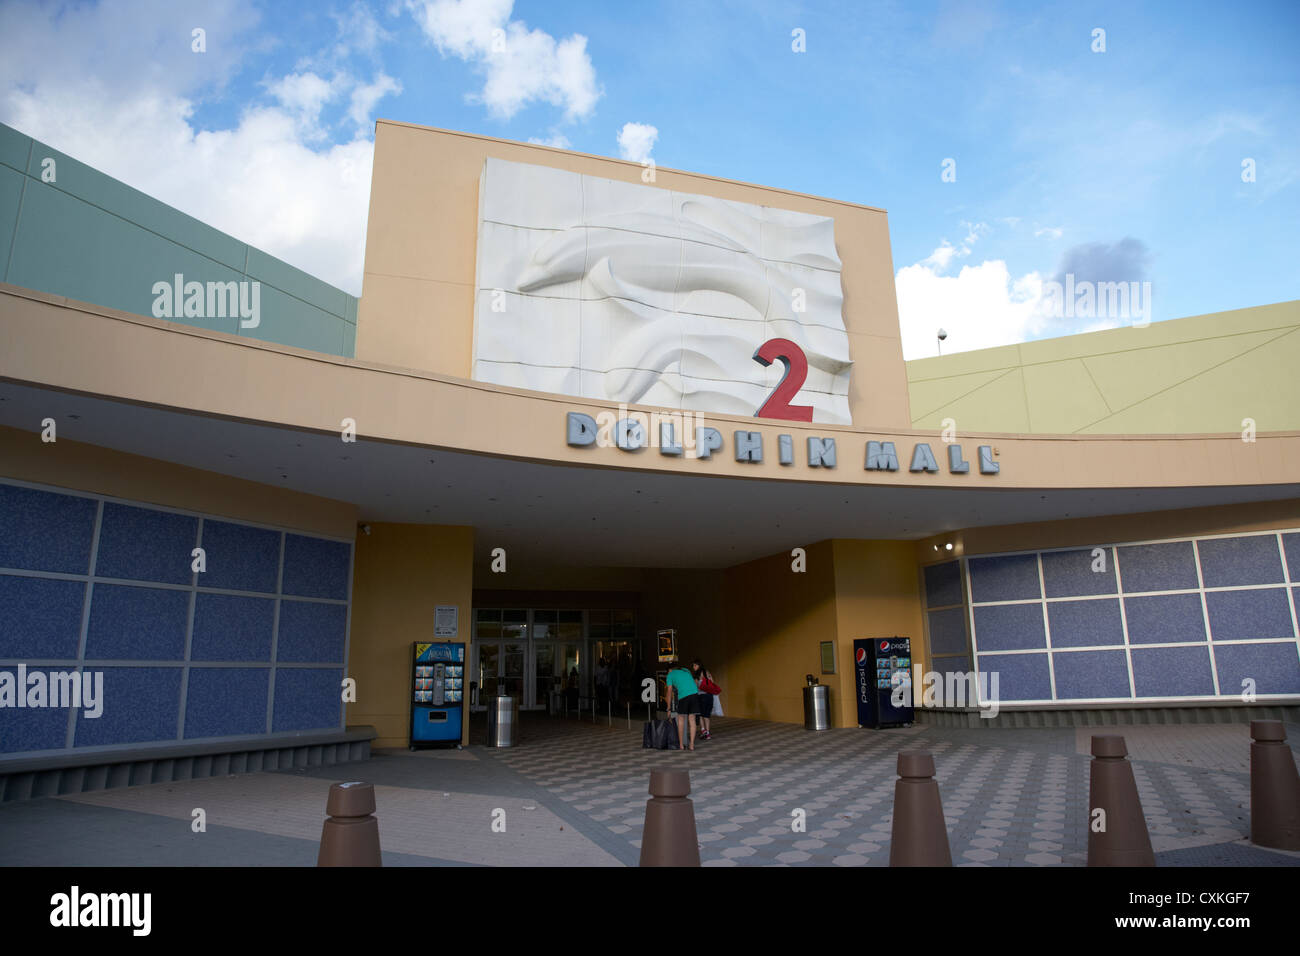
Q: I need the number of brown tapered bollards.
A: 5